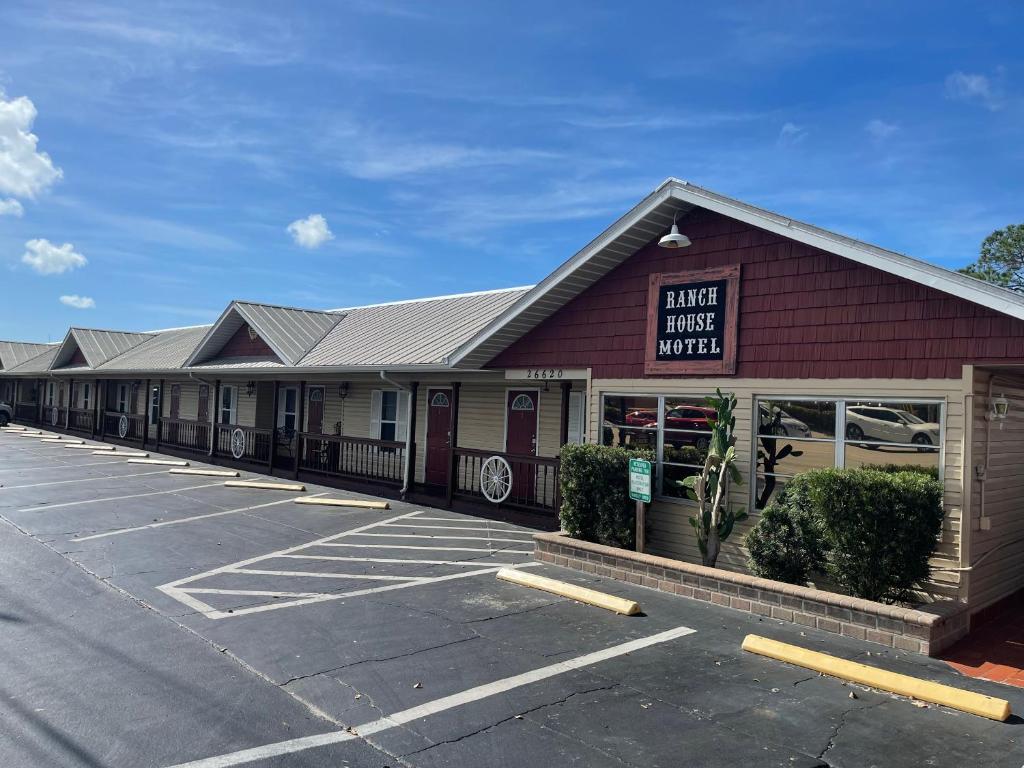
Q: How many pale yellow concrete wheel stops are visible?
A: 12